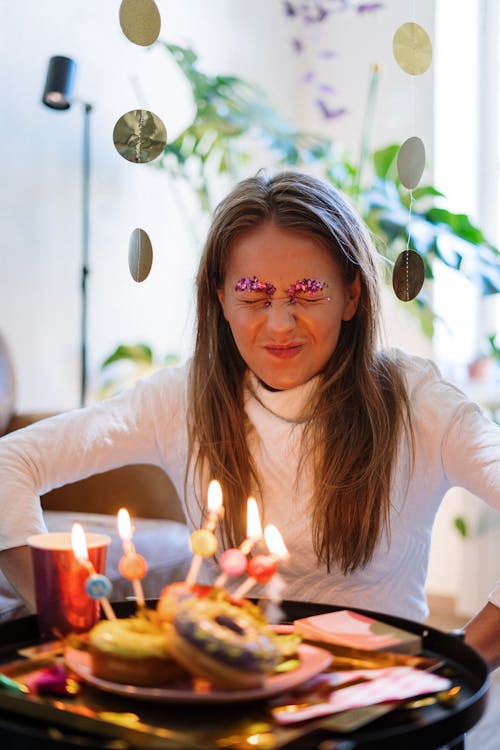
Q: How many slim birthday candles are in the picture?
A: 5